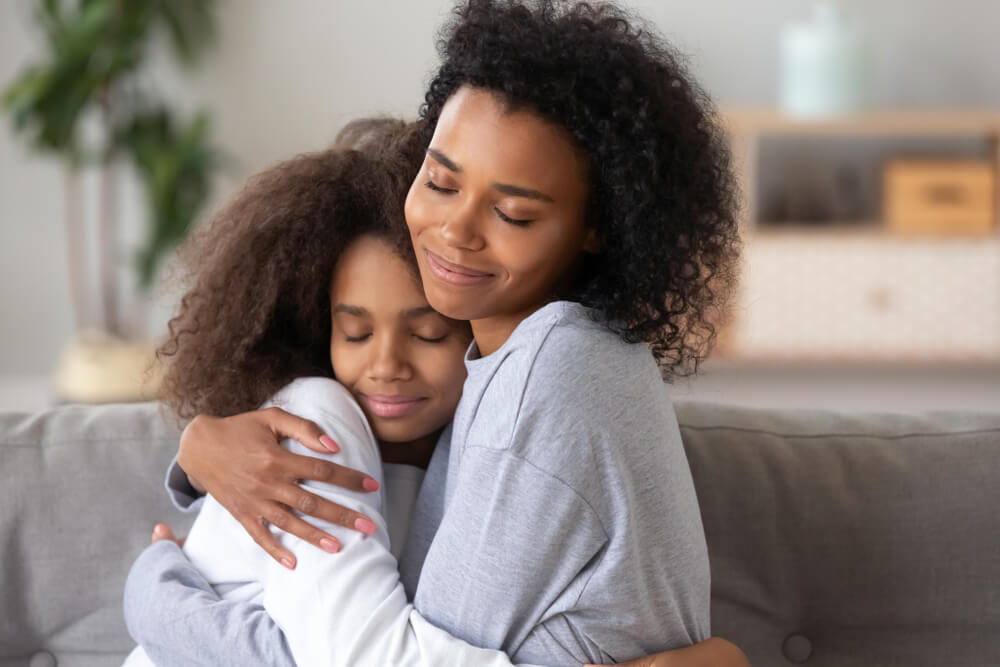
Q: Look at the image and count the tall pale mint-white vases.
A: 1